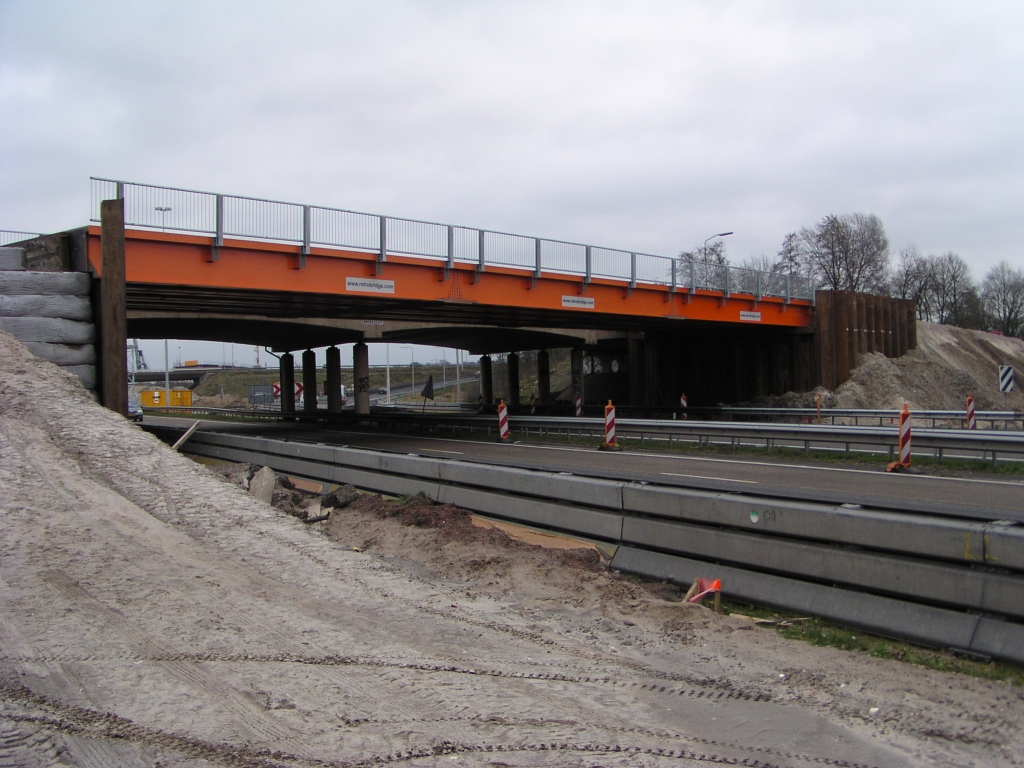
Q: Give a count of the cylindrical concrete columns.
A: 8